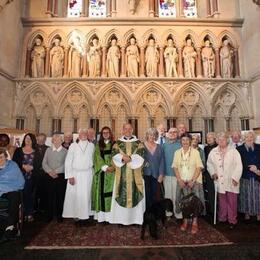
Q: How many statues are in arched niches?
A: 11